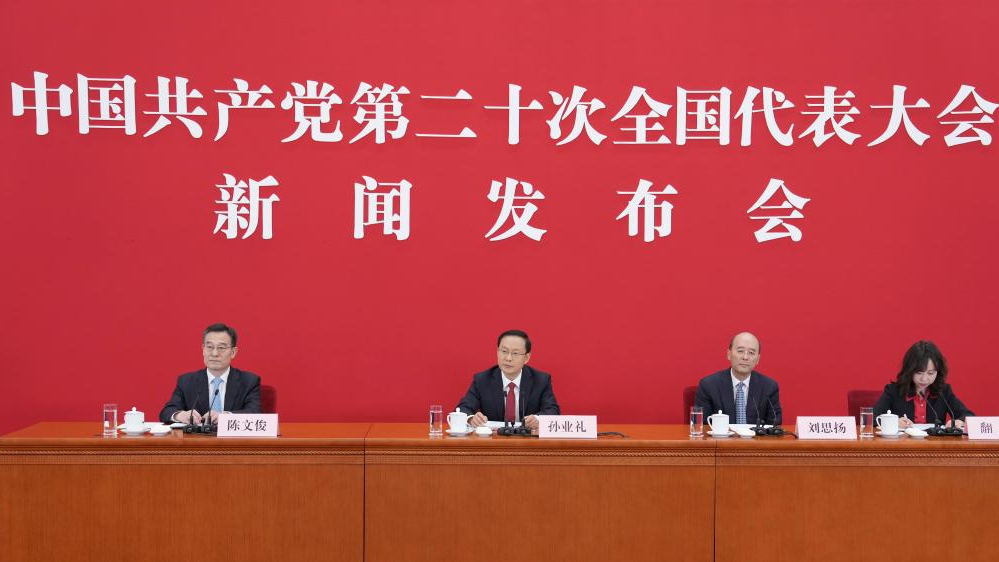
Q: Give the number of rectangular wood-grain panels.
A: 3